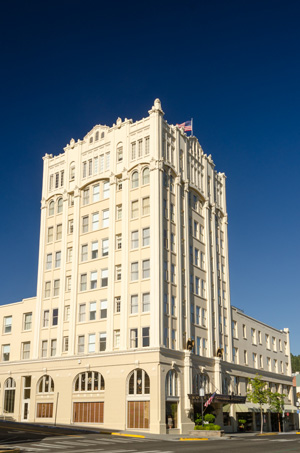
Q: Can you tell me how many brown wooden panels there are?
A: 3